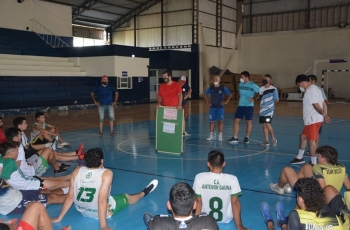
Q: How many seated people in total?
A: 13